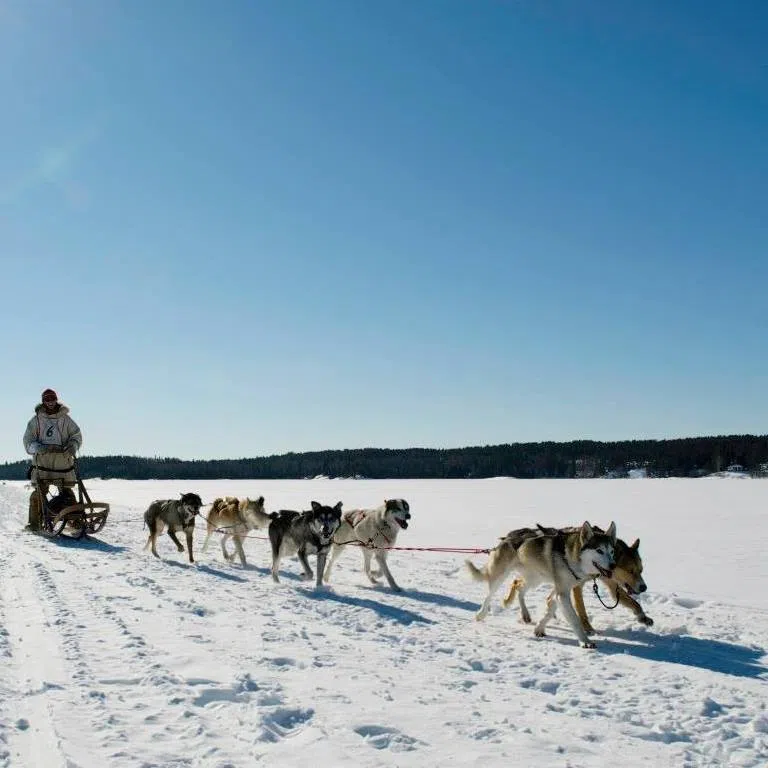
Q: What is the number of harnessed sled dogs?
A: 6